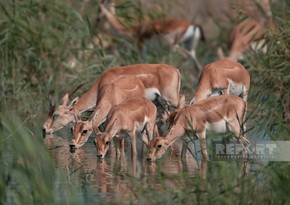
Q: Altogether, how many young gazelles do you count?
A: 2